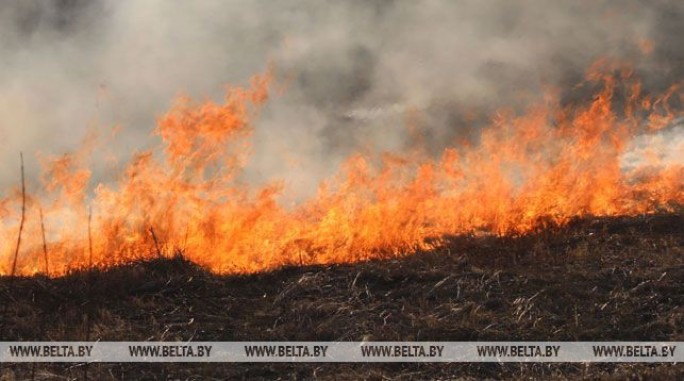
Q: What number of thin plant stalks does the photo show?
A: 4